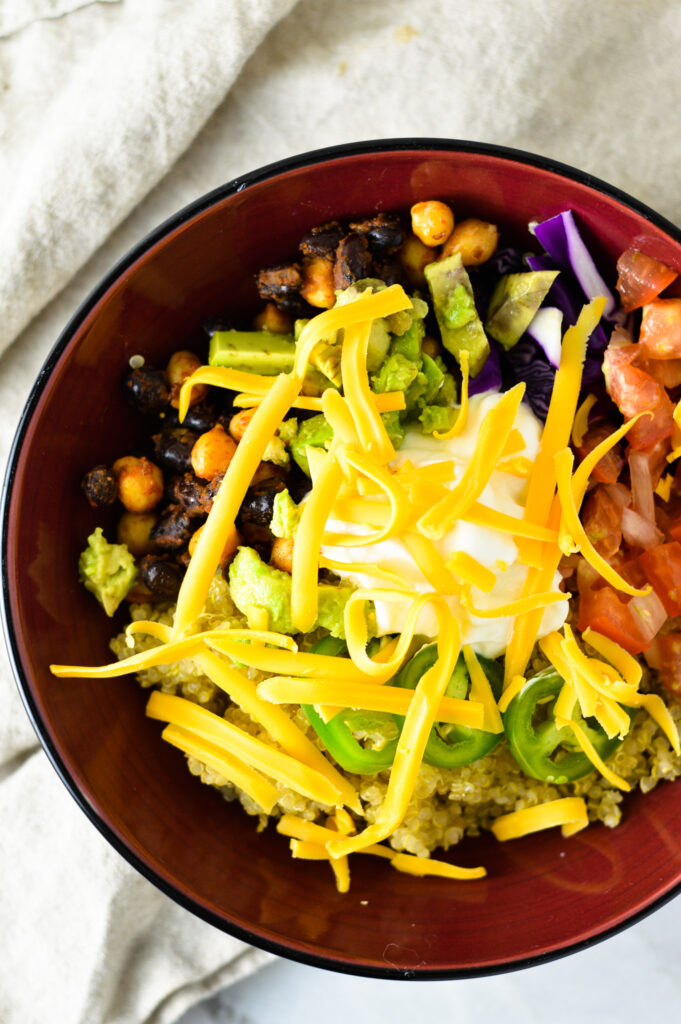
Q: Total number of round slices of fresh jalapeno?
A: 3